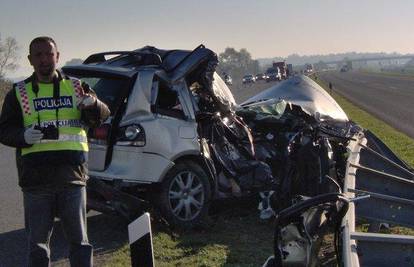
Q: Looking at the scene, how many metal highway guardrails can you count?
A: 1